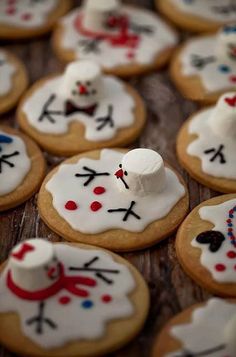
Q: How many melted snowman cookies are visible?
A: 12